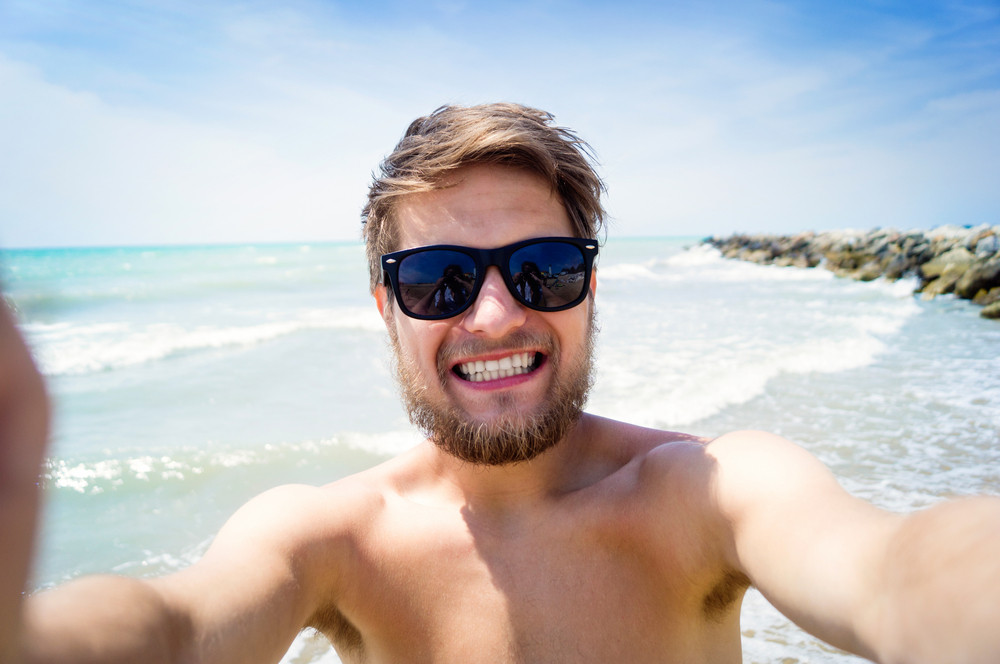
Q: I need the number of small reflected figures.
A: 2